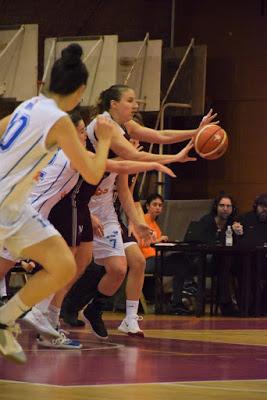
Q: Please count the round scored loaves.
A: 0